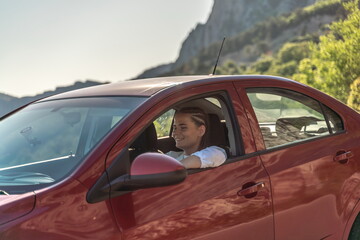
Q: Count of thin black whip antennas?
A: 1